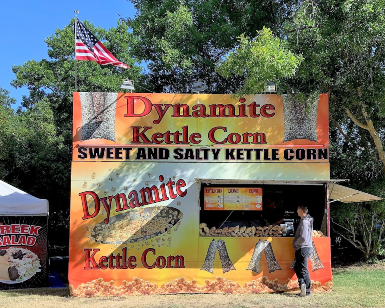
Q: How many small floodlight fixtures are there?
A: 3